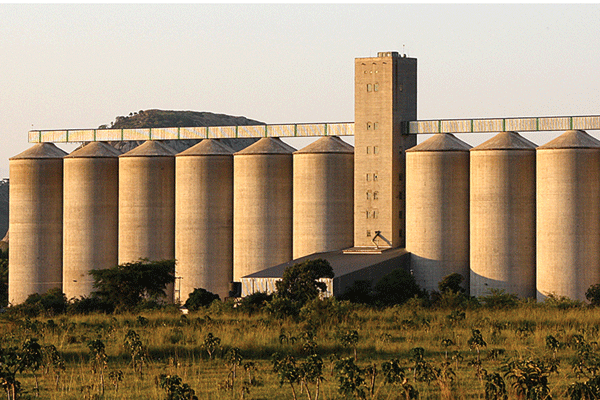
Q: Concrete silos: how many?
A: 9